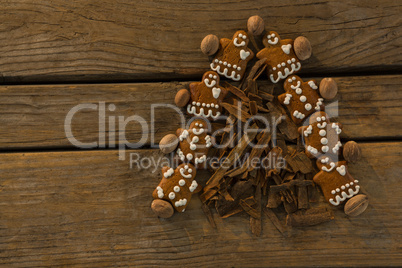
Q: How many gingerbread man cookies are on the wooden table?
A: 8